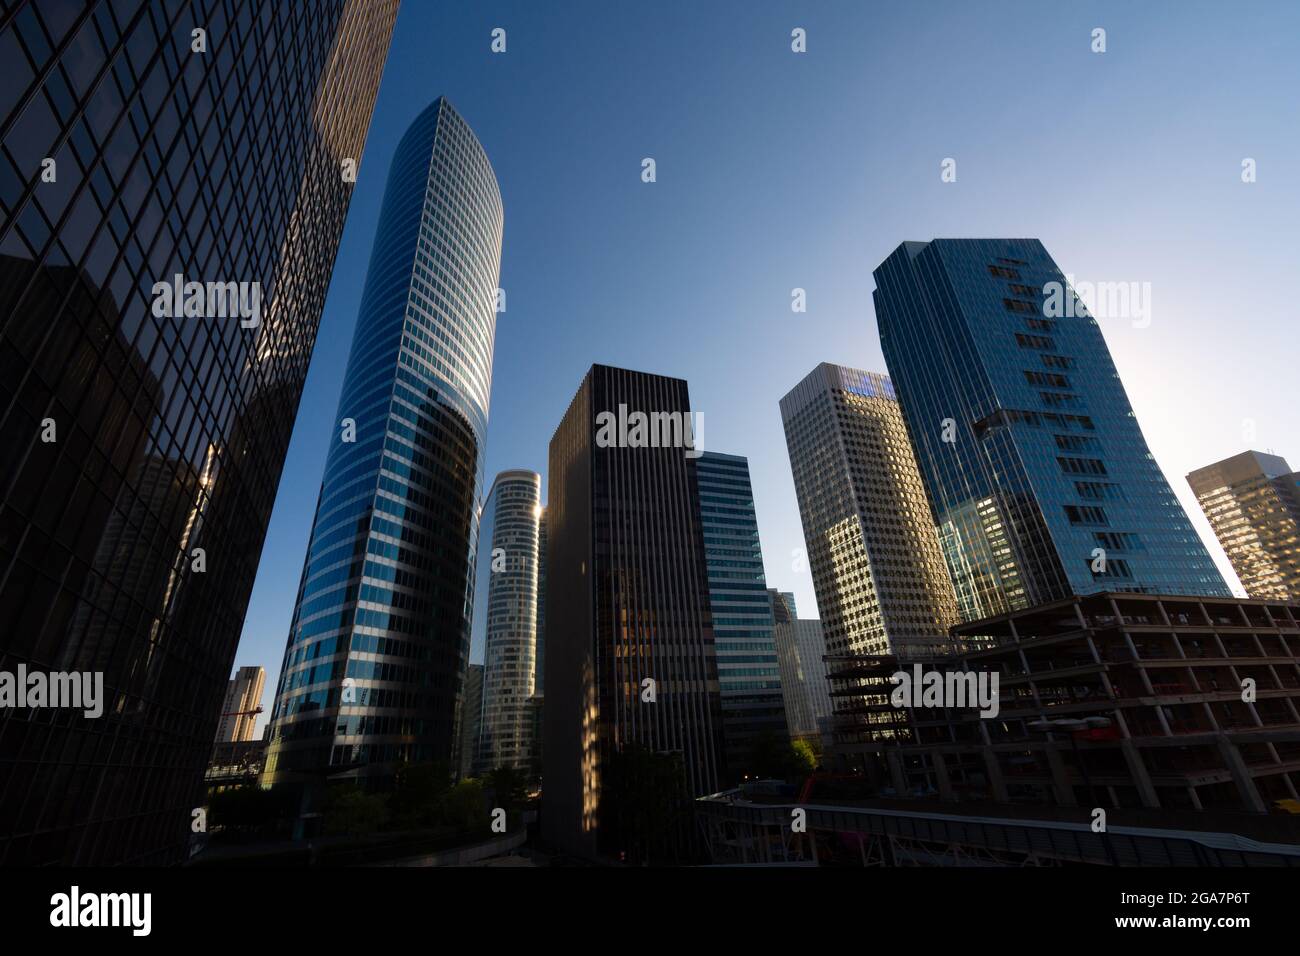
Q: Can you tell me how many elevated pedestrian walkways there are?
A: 1